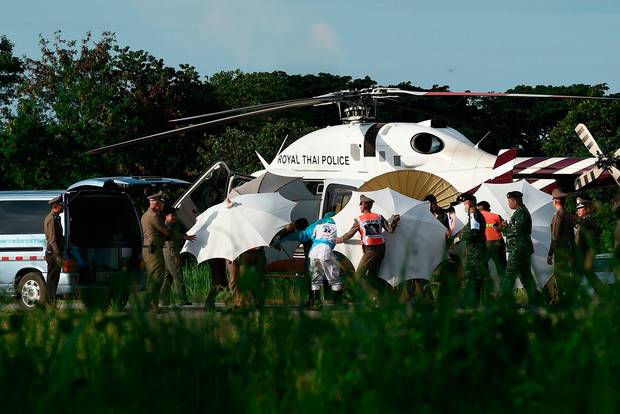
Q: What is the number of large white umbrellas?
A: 3